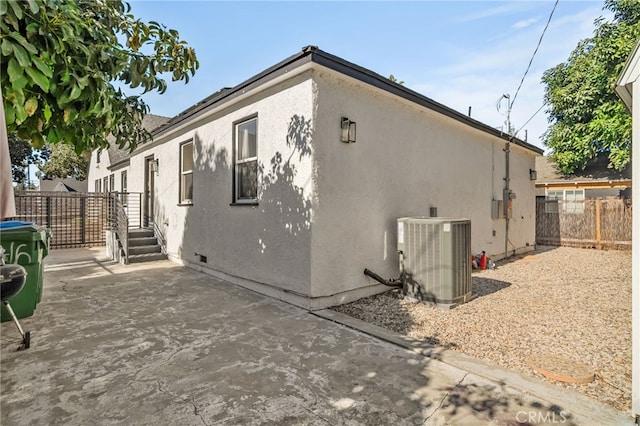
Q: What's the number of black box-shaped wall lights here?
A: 3